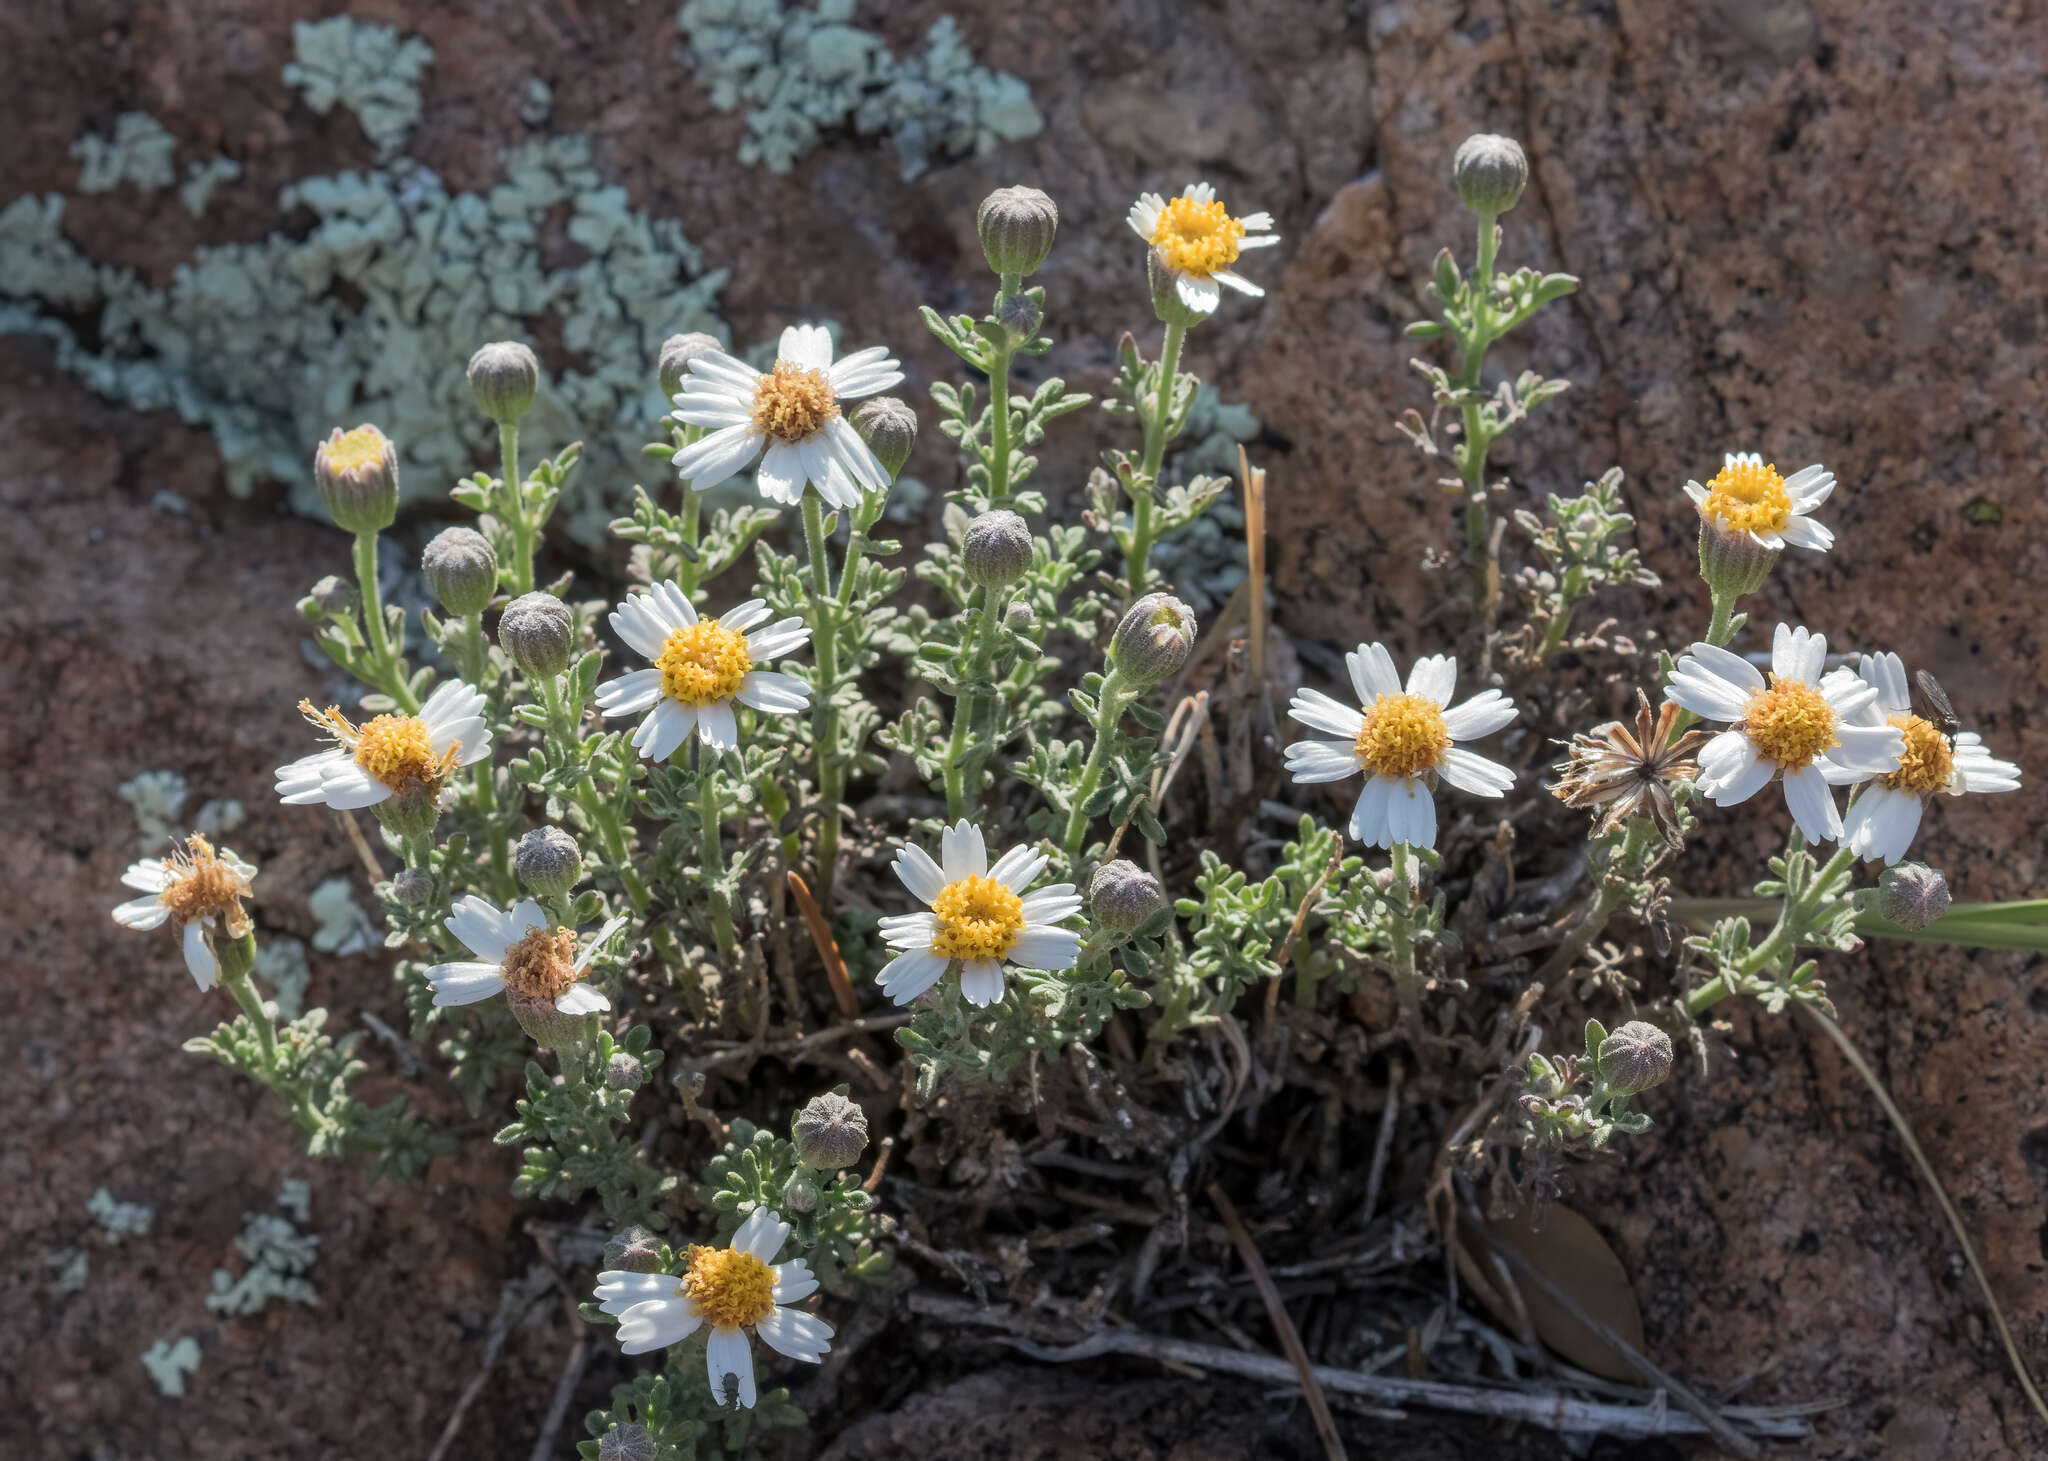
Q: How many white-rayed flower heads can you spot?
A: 12